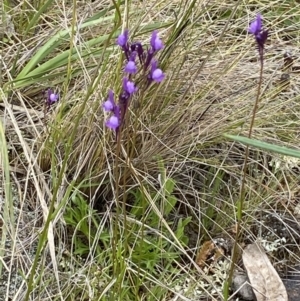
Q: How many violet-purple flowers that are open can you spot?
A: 9